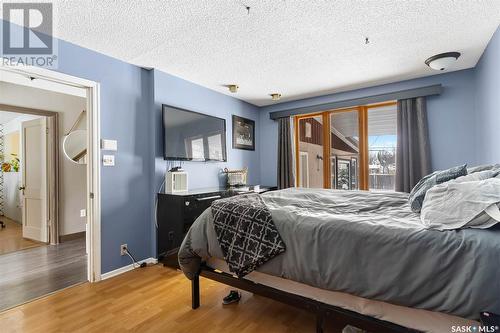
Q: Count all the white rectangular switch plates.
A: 2